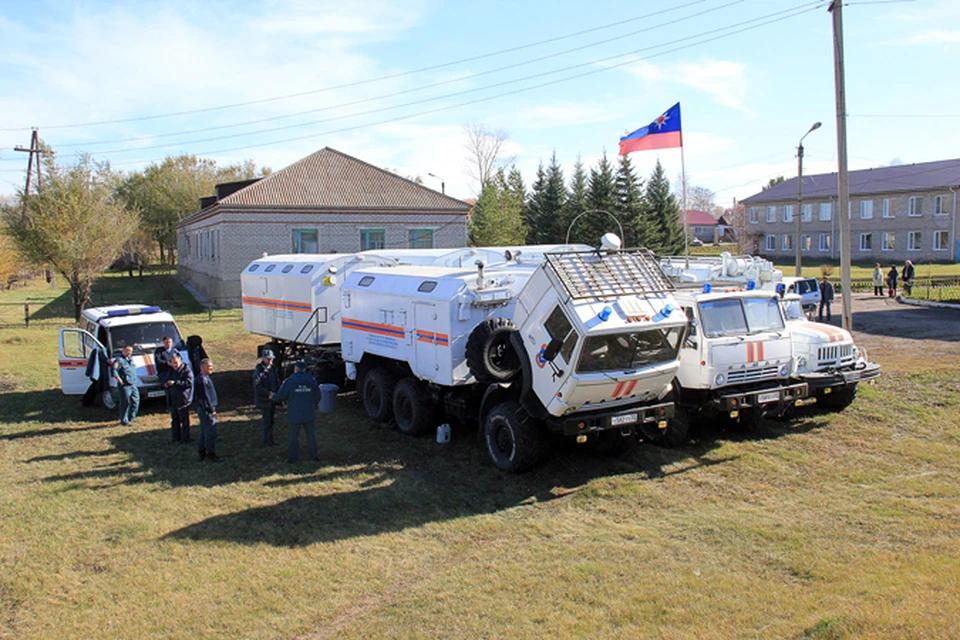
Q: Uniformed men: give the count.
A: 6